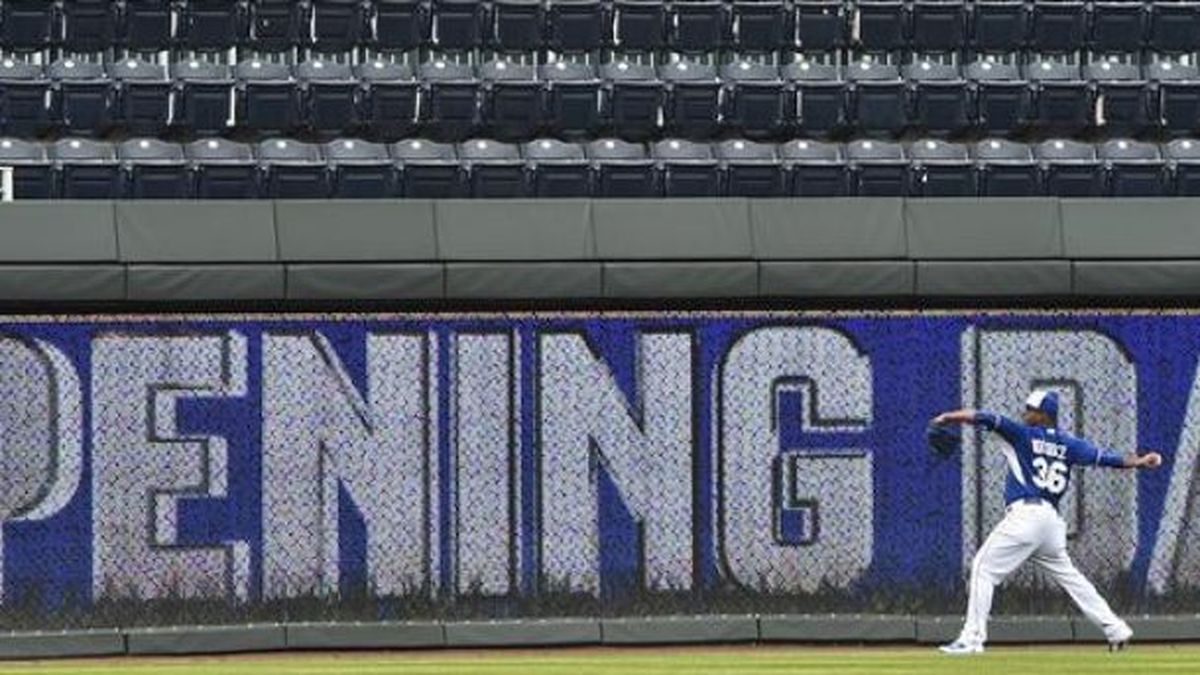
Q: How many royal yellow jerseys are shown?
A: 0